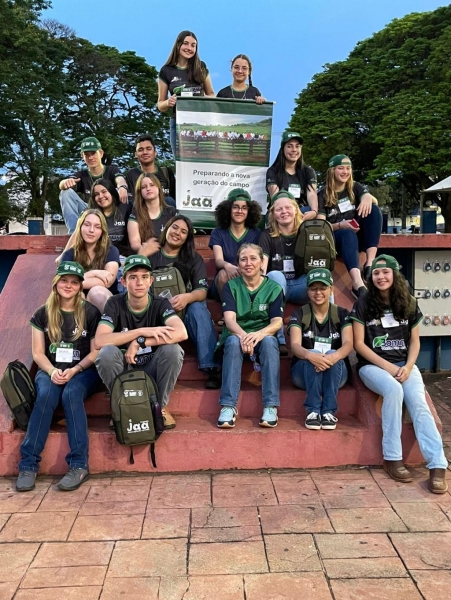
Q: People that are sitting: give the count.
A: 15